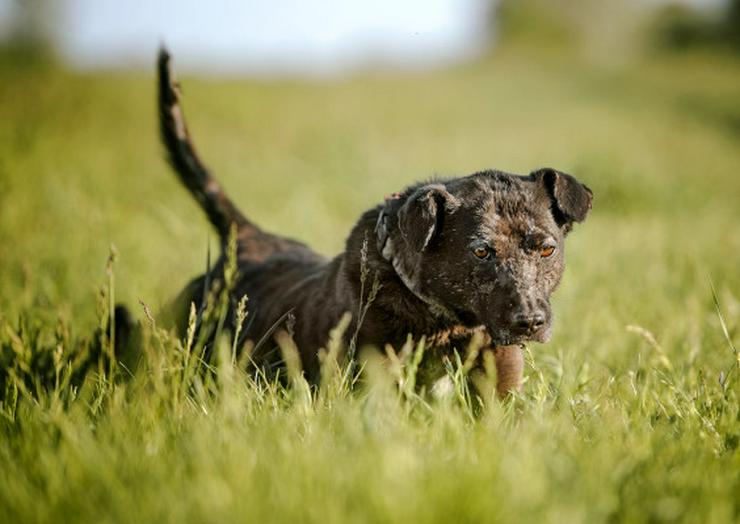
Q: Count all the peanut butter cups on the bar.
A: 0